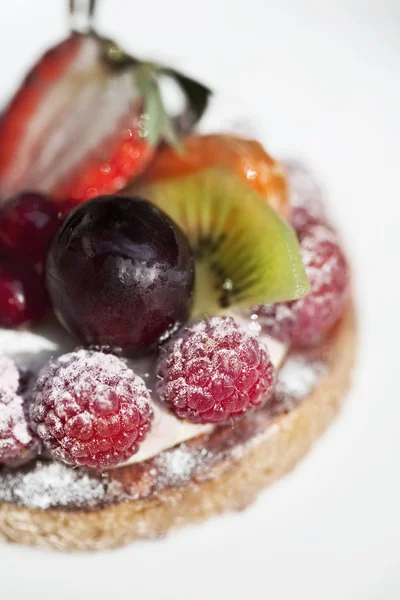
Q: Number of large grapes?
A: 1